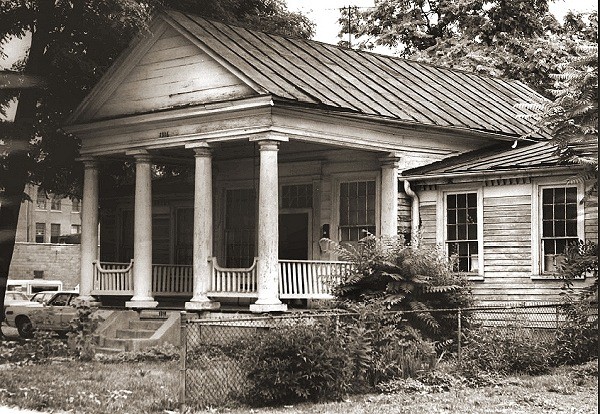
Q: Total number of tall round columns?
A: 5